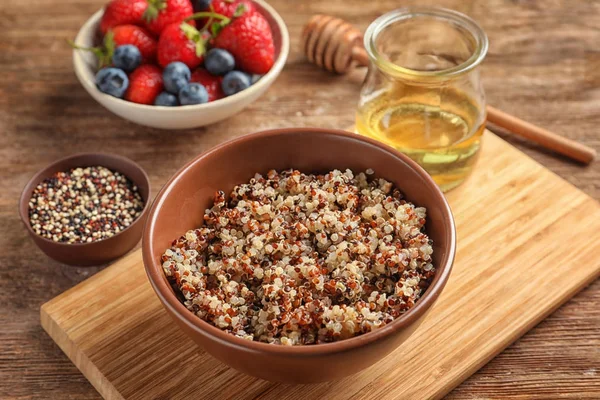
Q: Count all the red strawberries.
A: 8